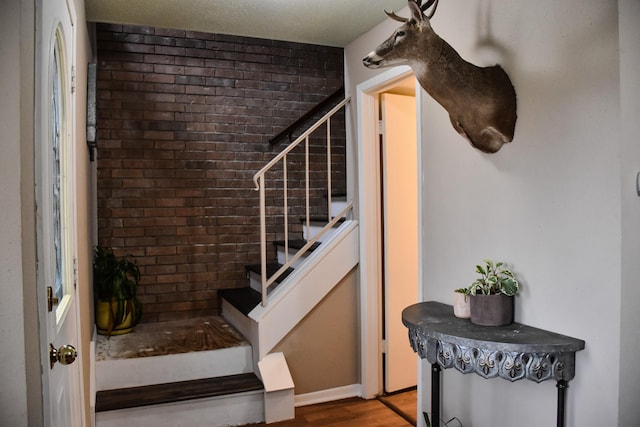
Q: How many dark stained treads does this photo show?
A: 6